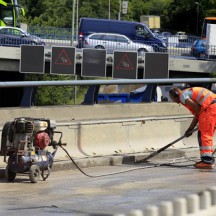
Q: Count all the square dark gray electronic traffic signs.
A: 5